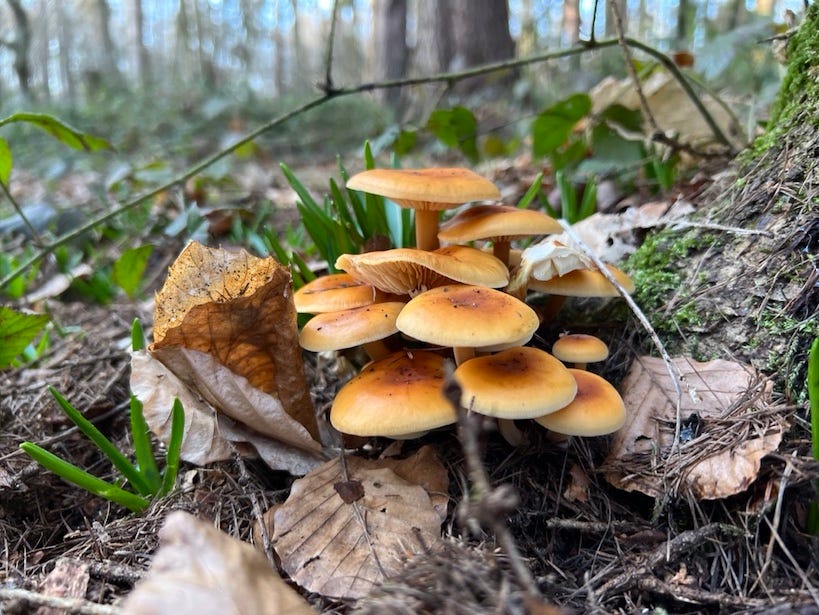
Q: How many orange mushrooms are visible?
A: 11